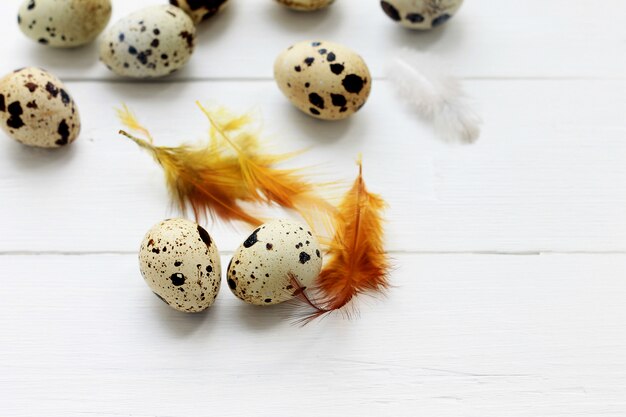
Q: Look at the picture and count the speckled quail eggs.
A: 9